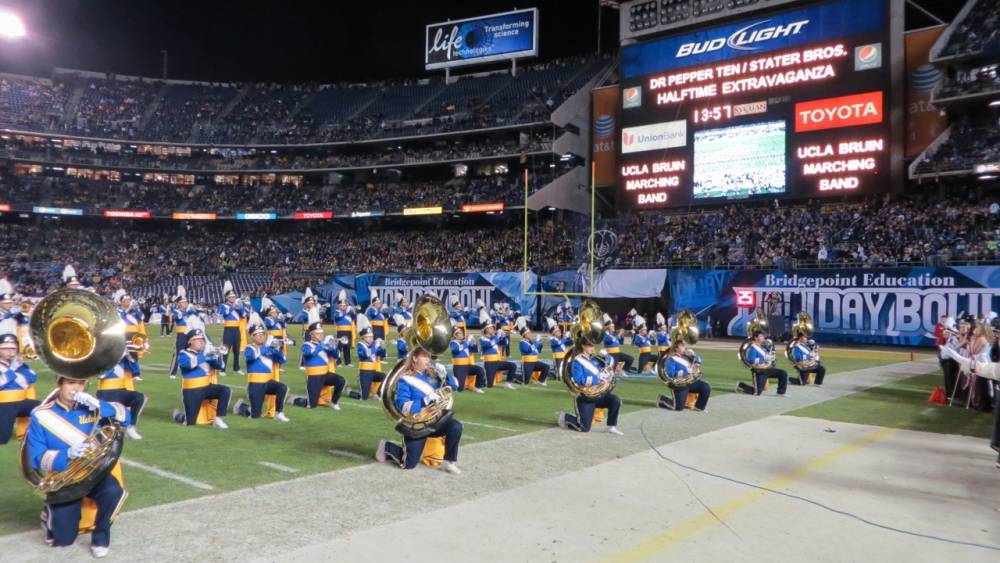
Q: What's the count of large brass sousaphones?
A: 6